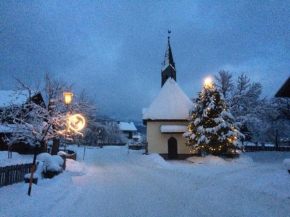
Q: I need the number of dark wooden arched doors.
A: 1